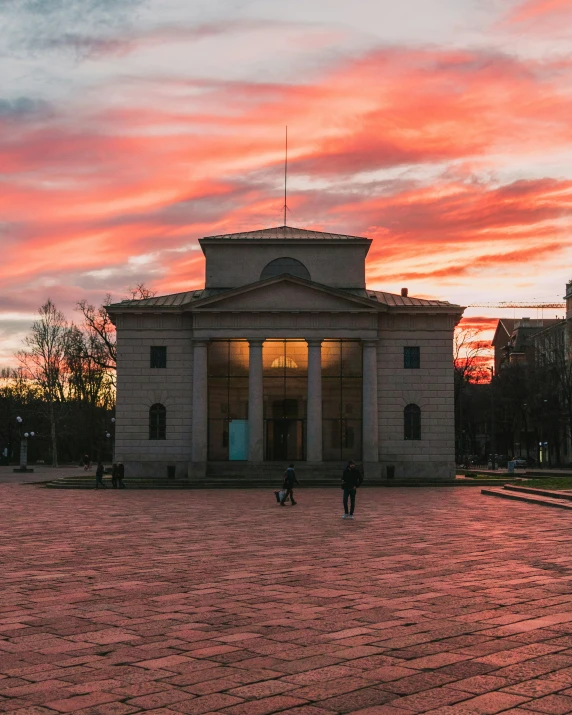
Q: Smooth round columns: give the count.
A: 4